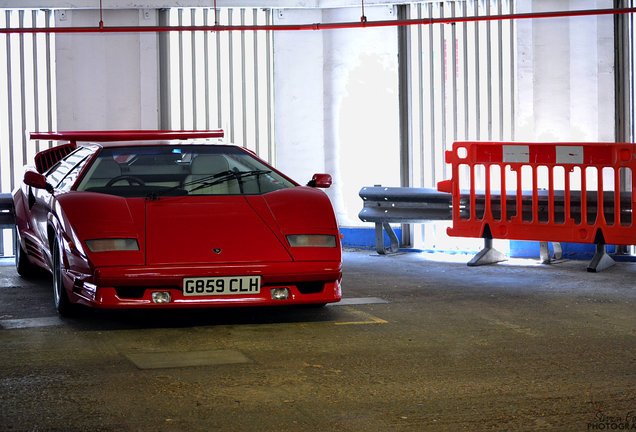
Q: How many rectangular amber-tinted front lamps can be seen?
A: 2